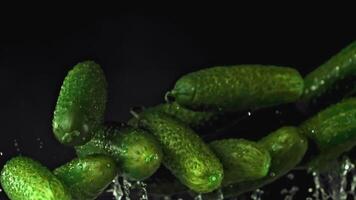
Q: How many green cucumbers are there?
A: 11